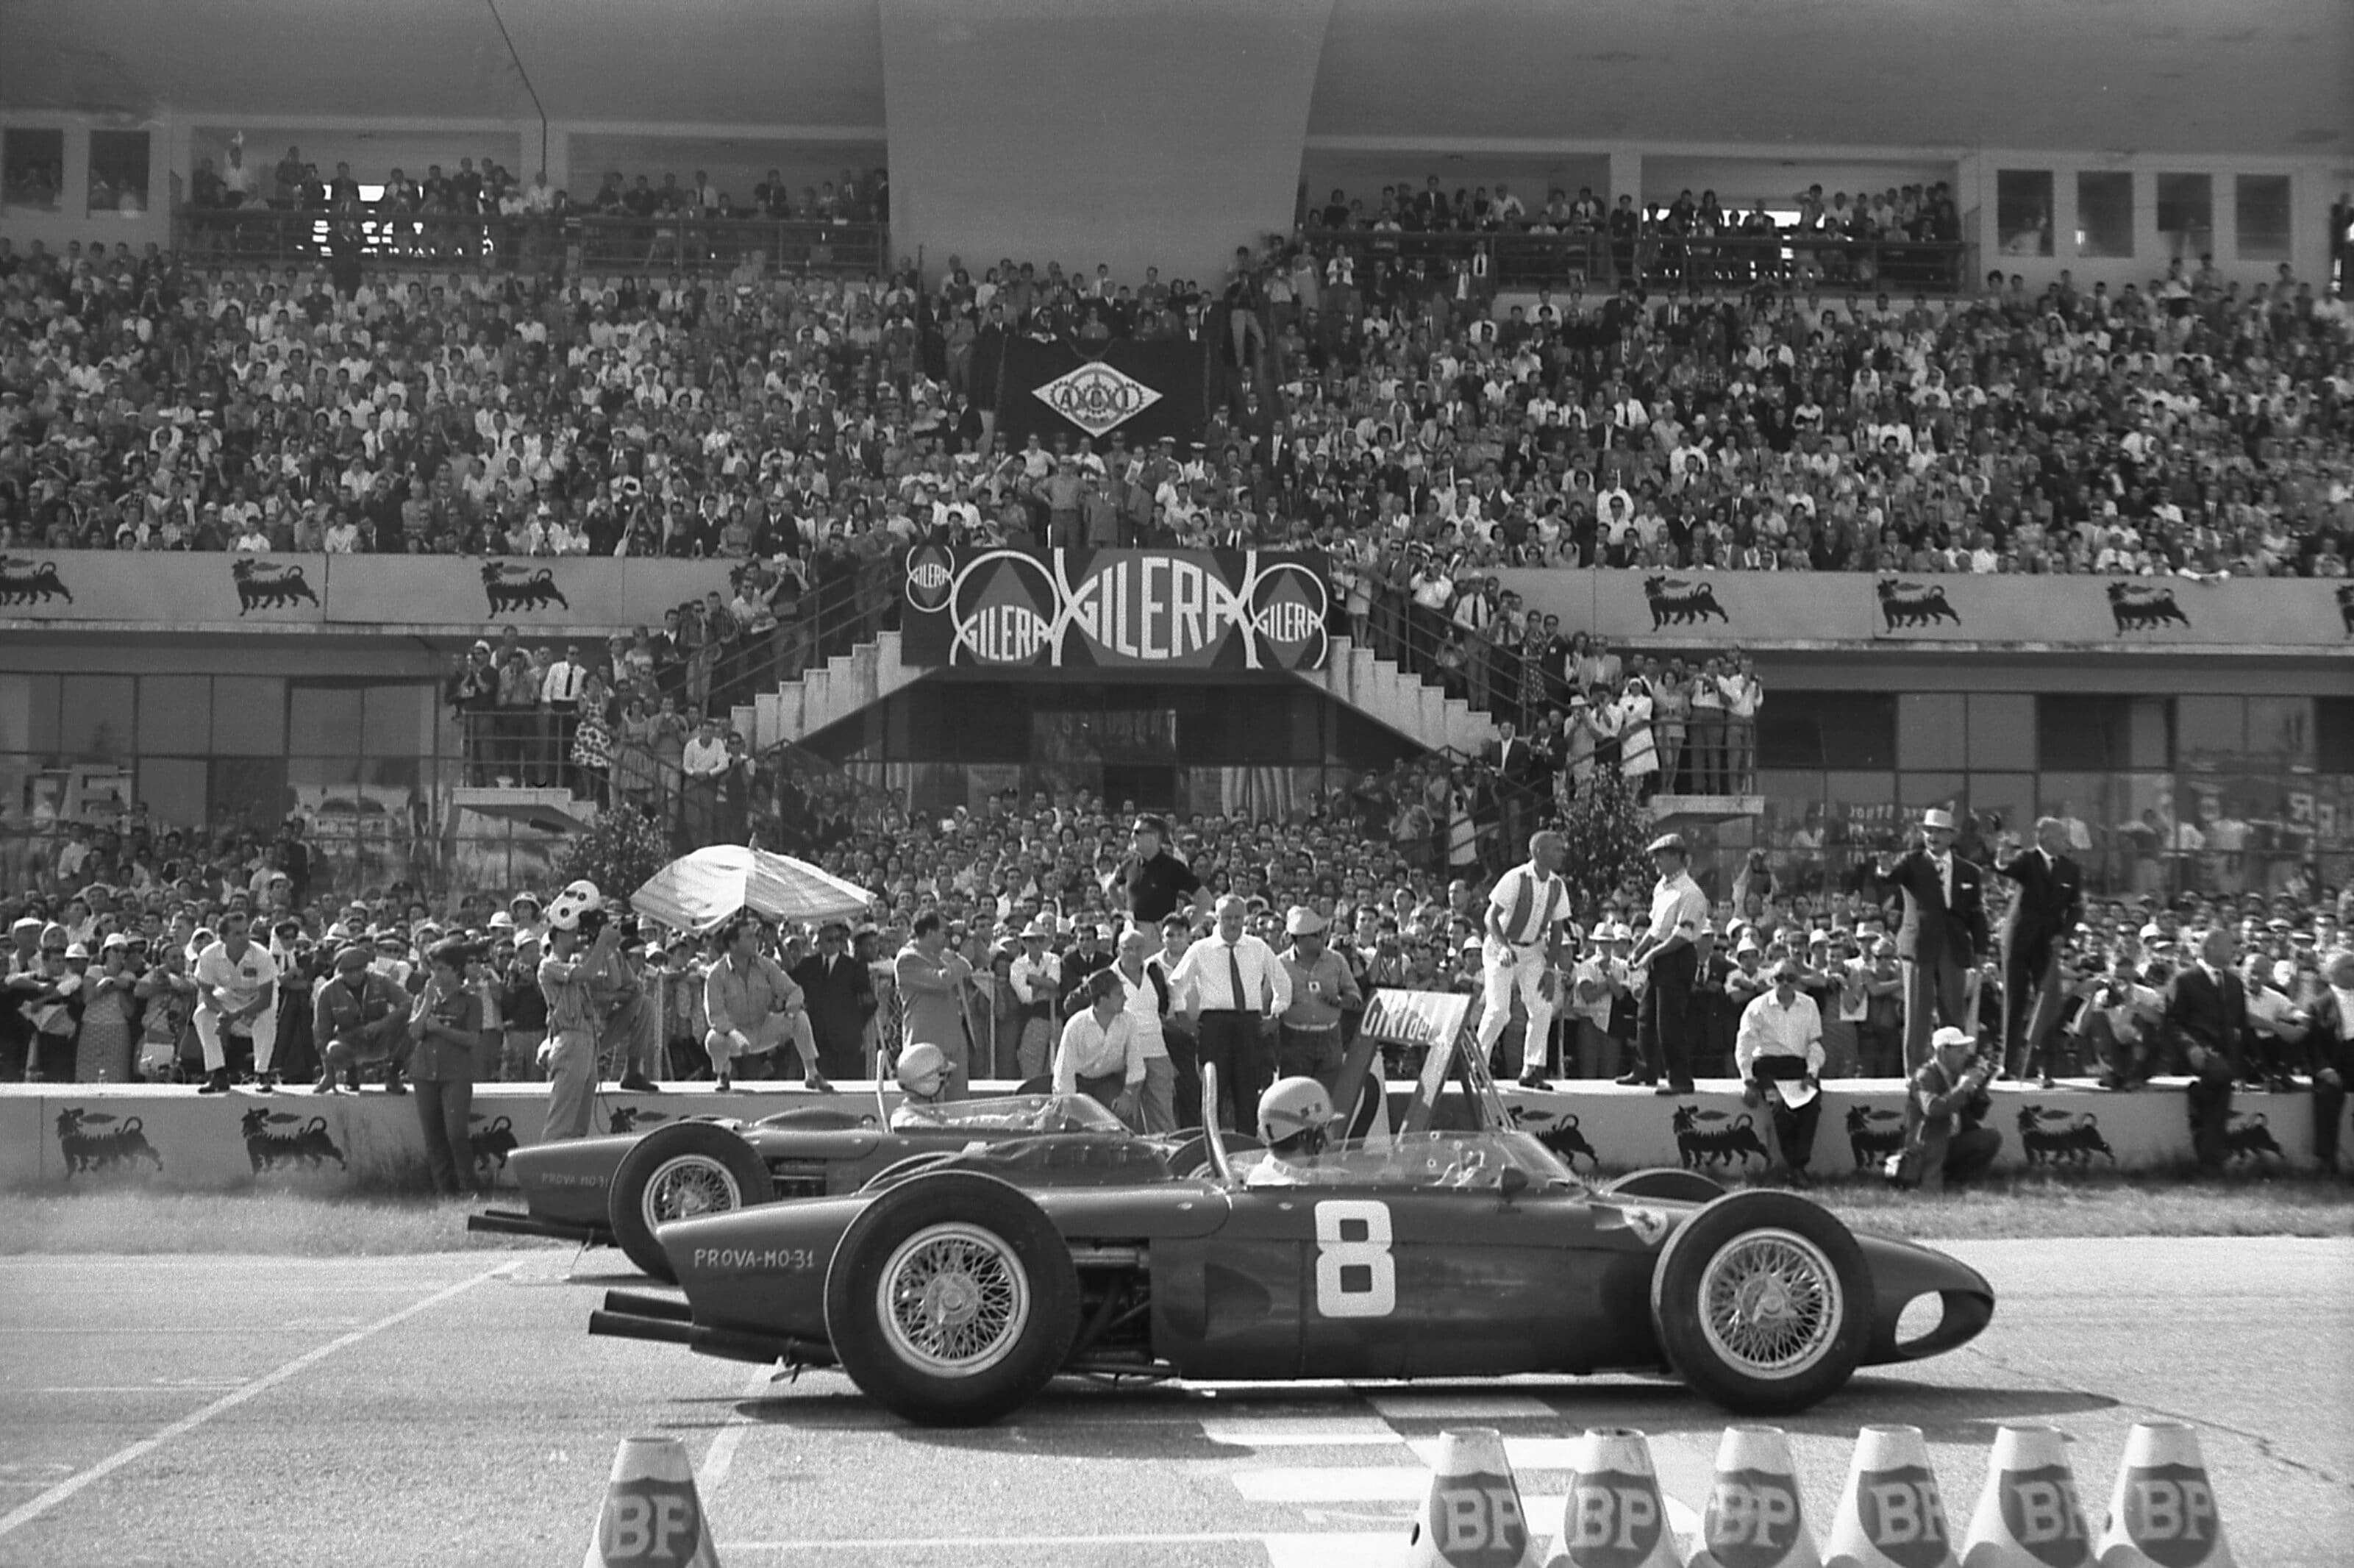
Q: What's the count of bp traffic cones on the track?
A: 7